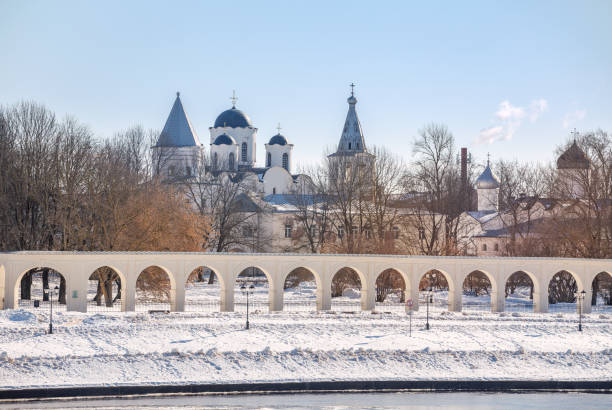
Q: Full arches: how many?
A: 12